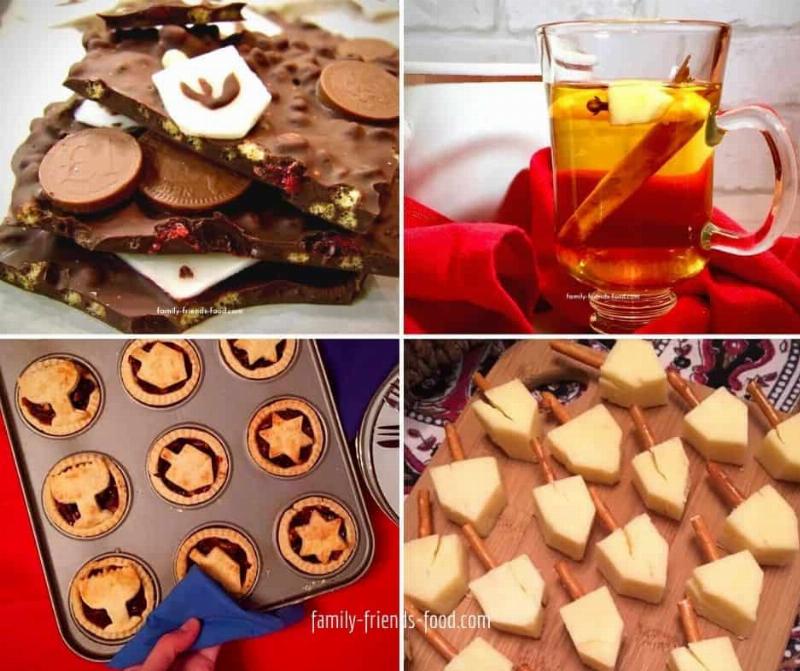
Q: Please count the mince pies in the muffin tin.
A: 9